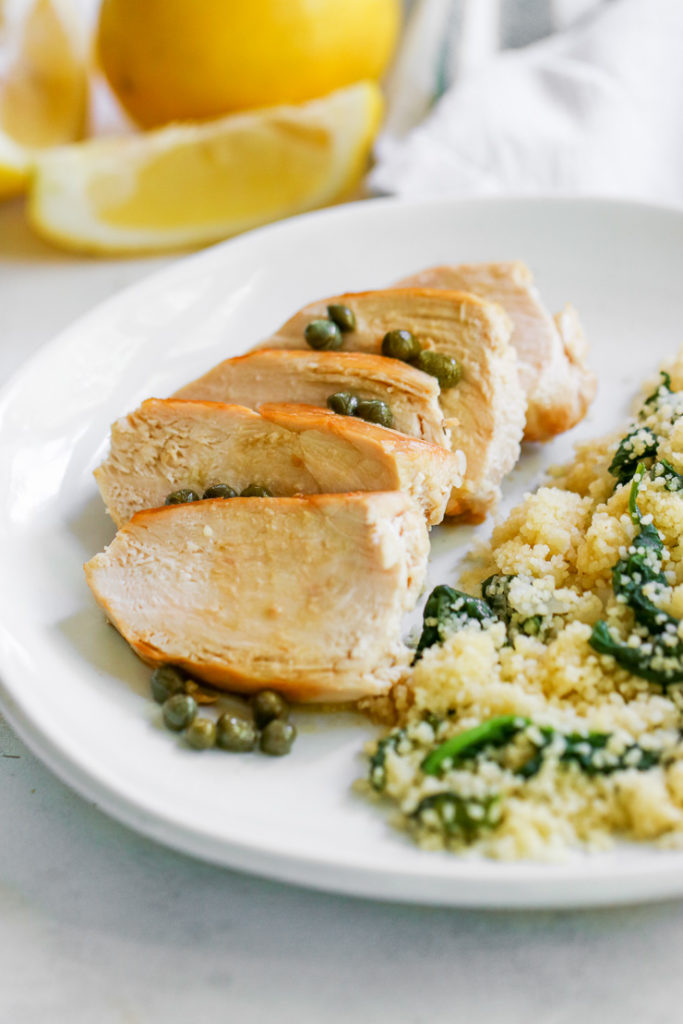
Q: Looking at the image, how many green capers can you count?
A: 15